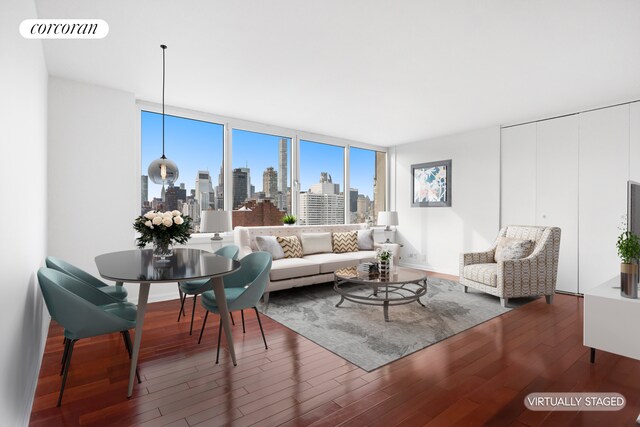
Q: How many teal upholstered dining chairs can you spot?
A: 4